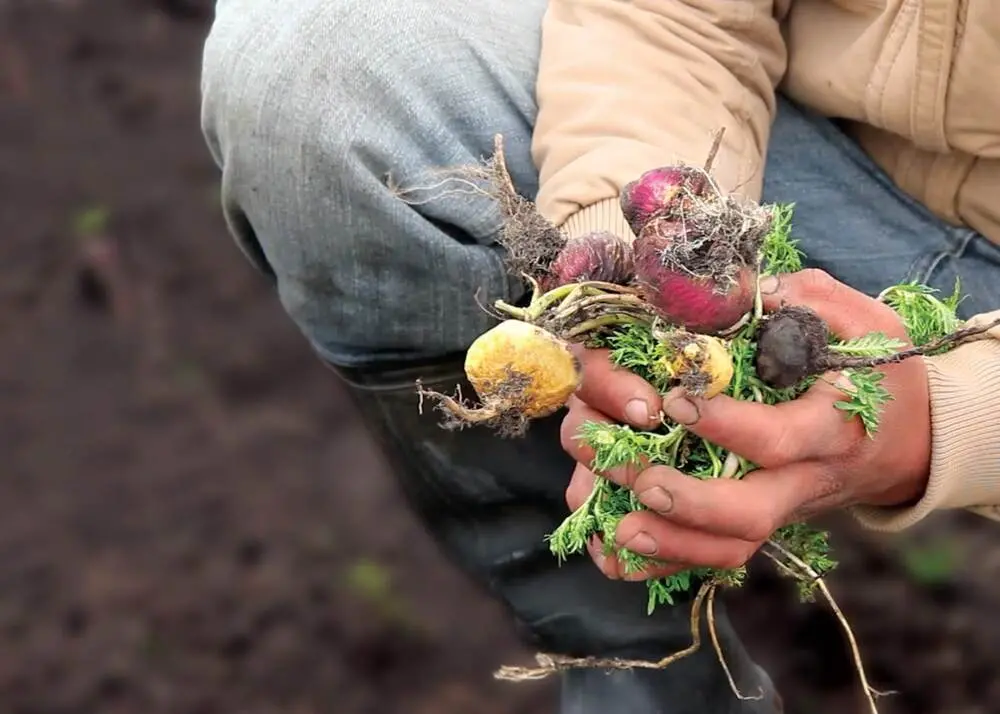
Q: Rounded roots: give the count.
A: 6